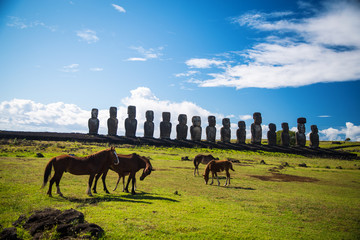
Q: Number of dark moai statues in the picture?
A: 15